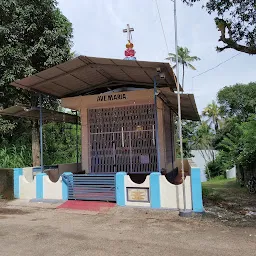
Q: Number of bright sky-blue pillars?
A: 6